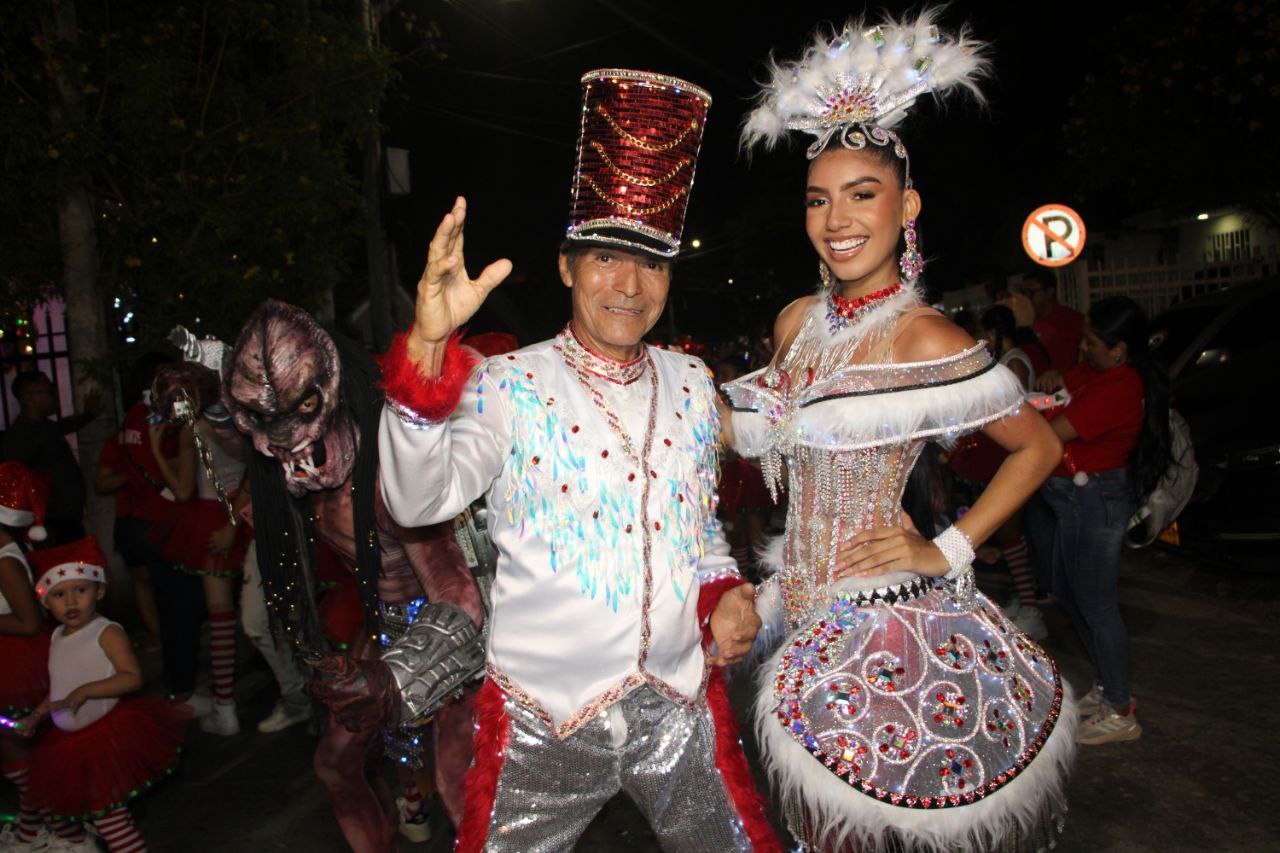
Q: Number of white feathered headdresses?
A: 1